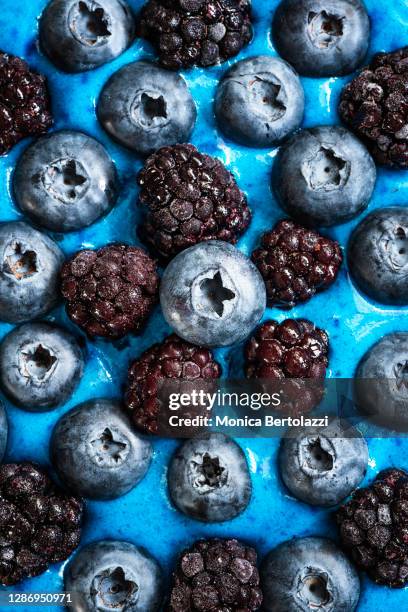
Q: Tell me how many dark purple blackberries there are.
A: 11